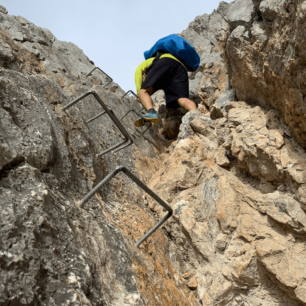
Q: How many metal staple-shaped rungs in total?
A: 6